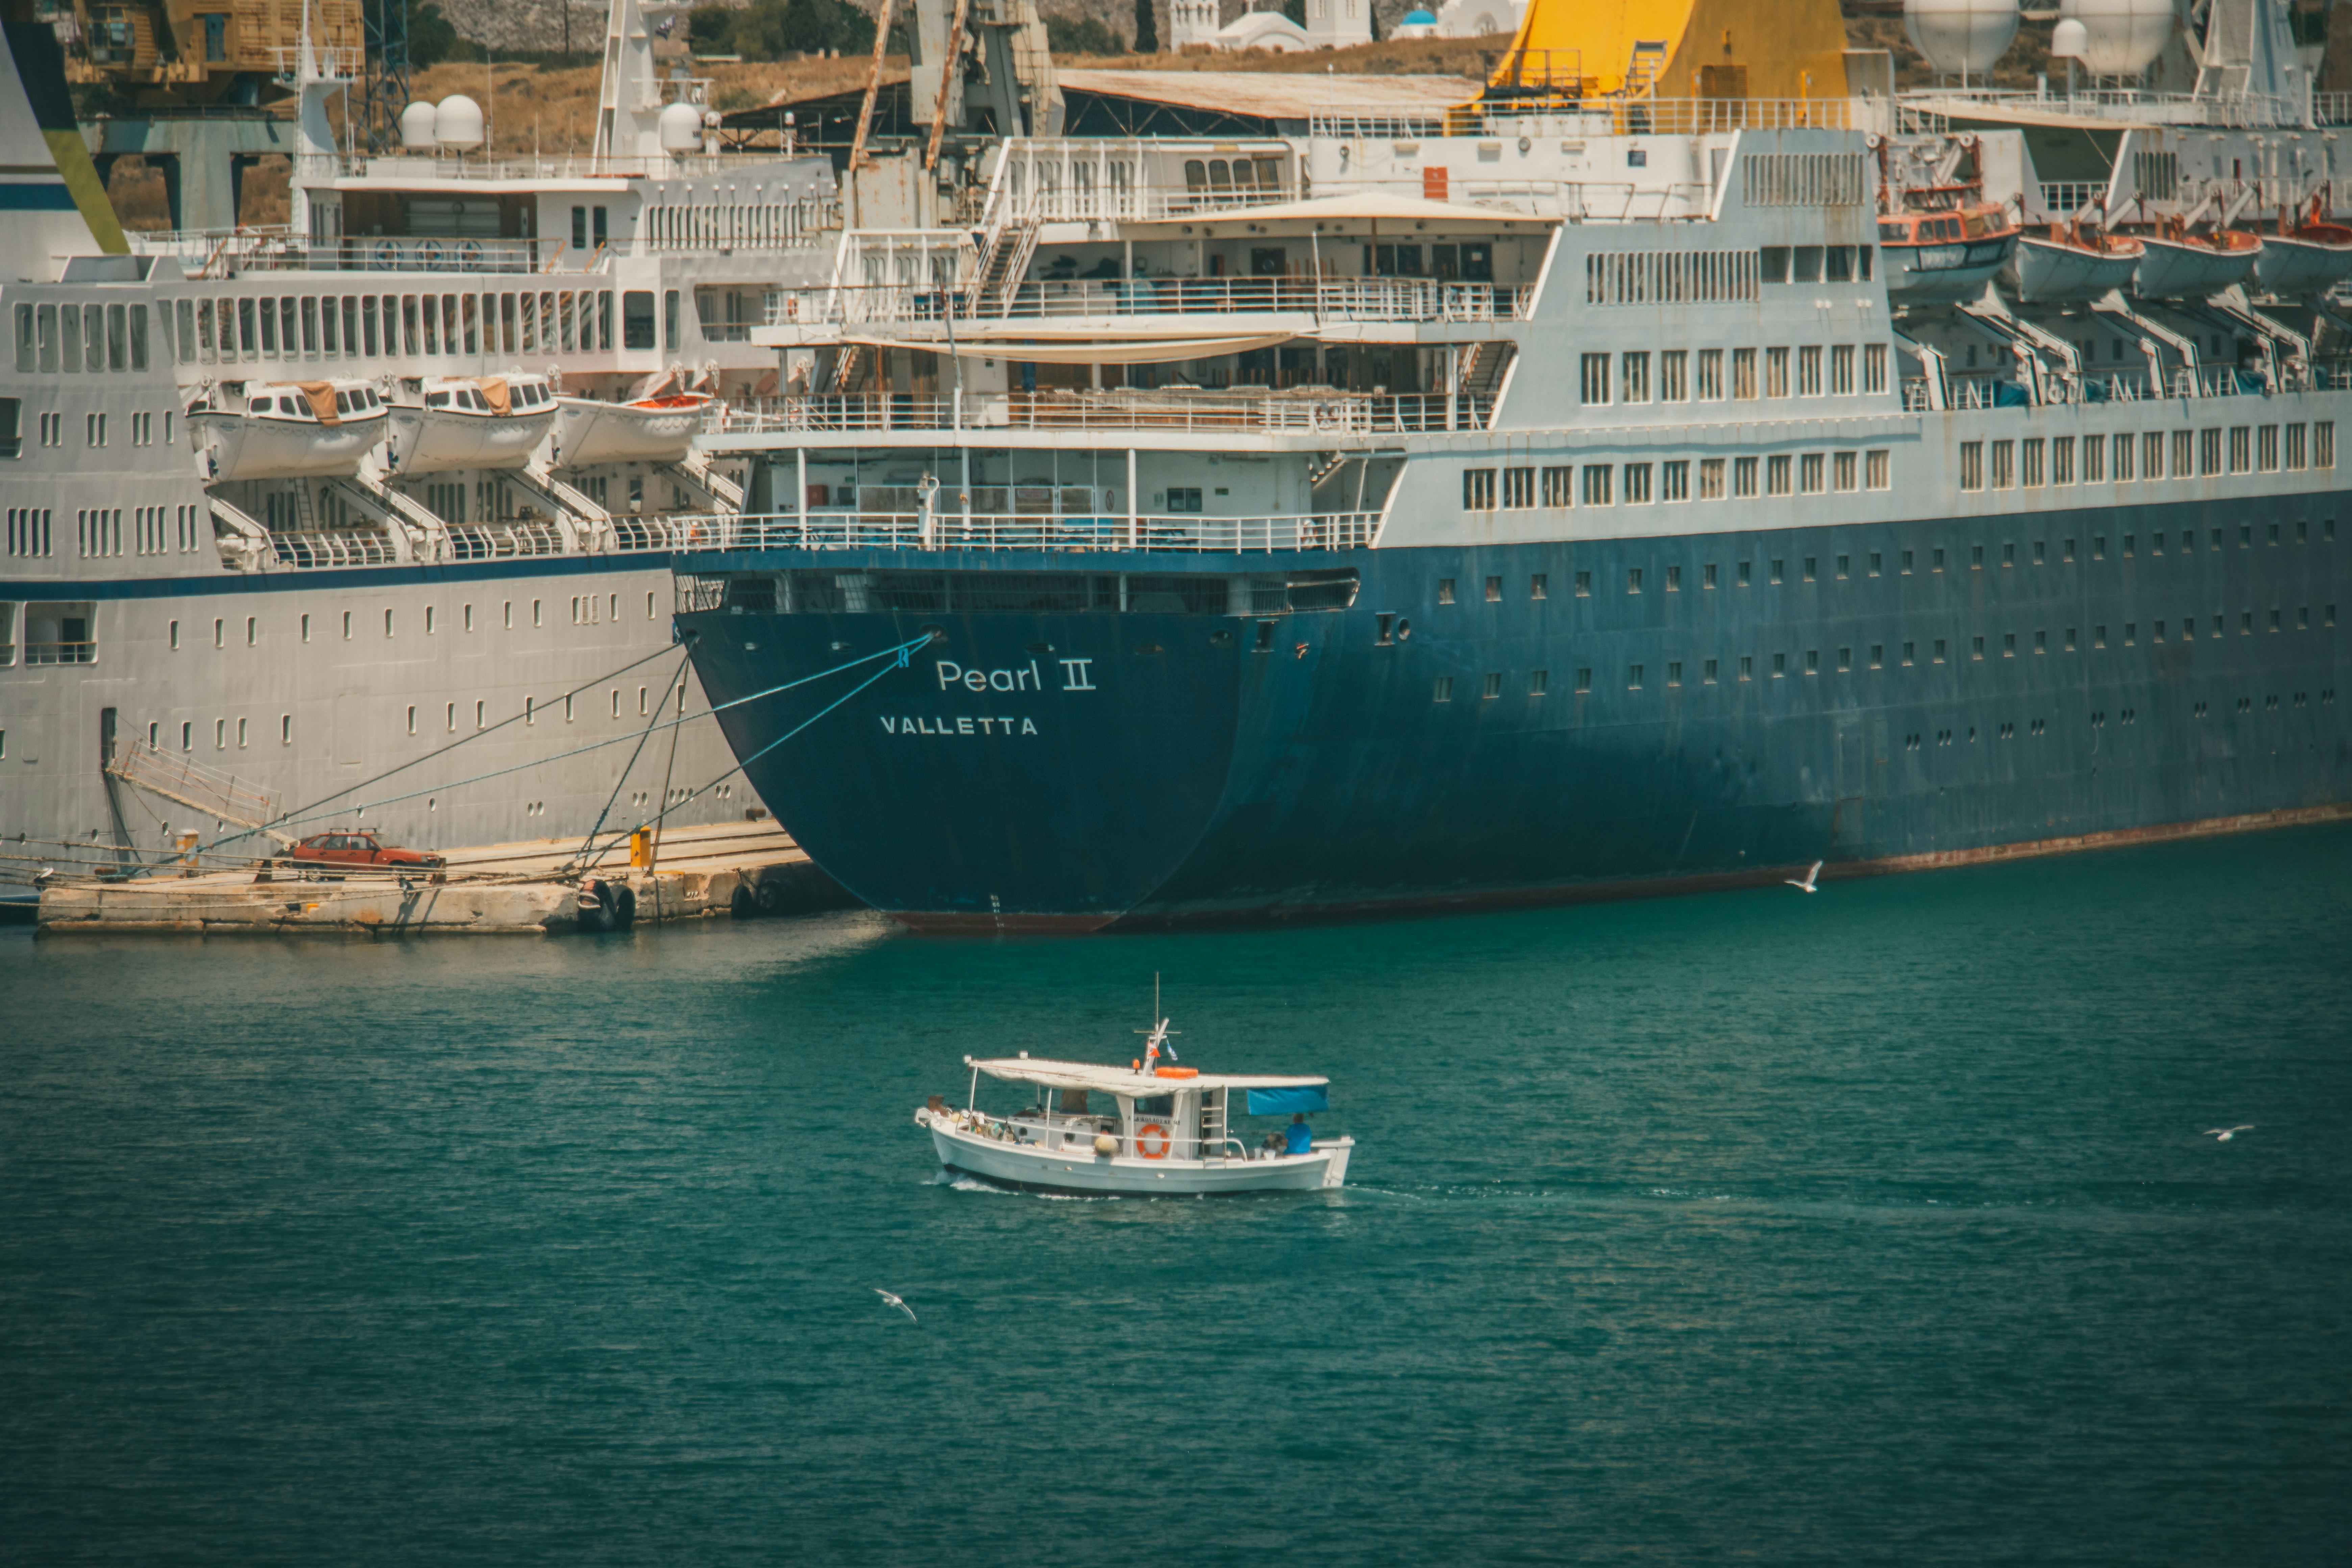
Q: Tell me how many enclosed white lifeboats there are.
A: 2